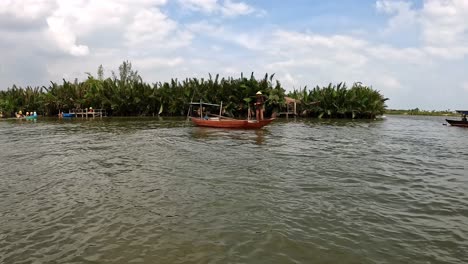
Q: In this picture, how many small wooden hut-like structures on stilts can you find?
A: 1